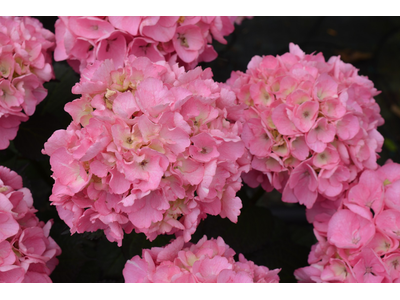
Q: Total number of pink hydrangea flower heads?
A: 7